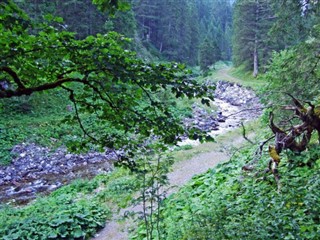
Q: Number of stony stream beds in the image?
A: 1